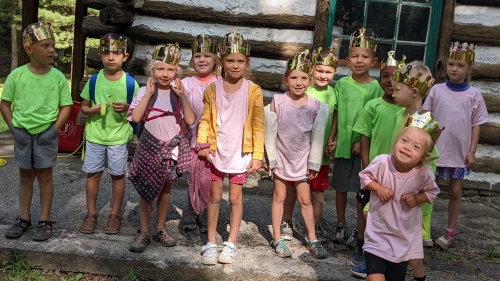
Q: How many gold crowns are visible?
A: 12